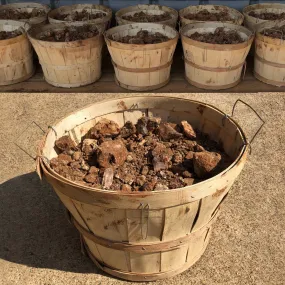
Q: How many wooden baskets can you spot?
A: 11